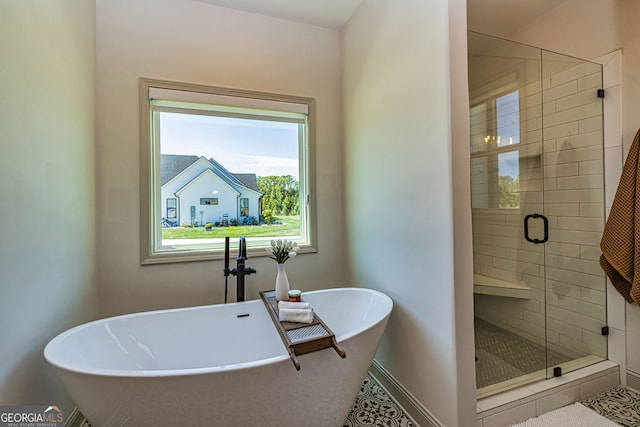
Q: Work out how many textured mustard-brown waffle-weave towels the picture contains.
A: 1